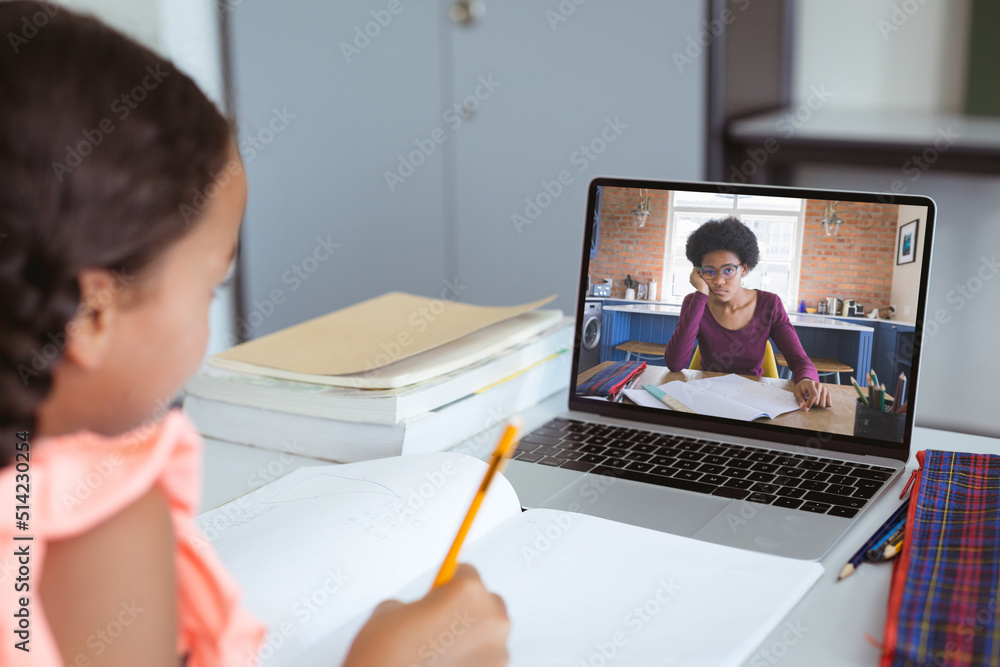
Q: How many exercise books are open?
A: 2